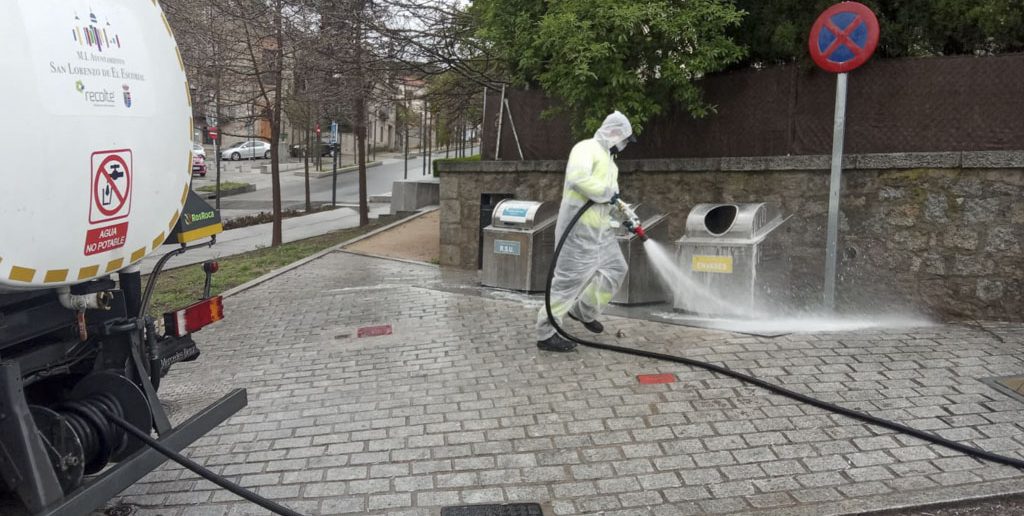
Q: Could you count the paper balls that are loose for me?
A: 0